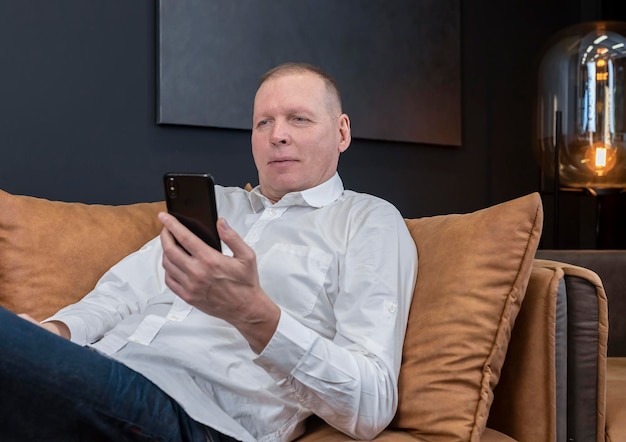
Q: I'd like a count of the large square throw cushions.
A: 2